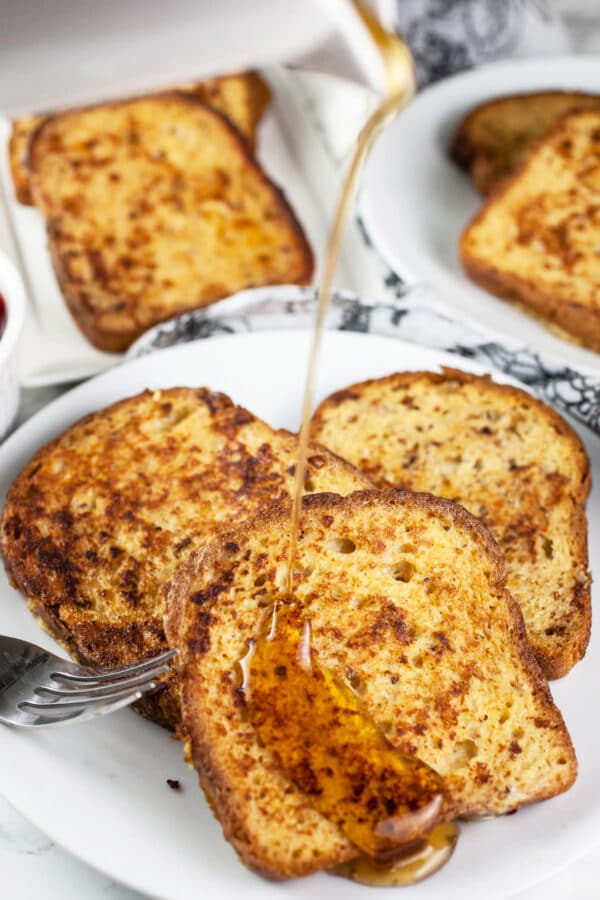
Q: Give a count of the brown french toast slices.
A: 7